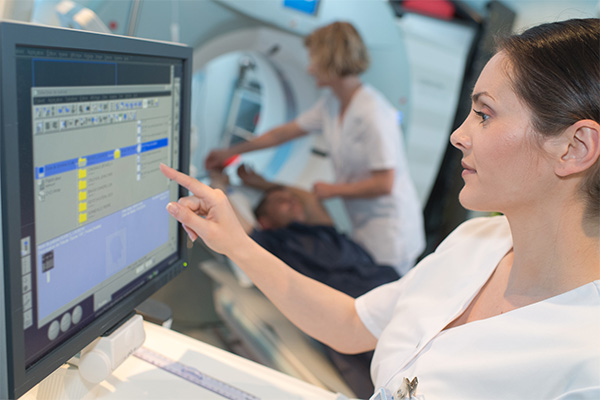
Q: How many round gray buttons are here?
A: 3